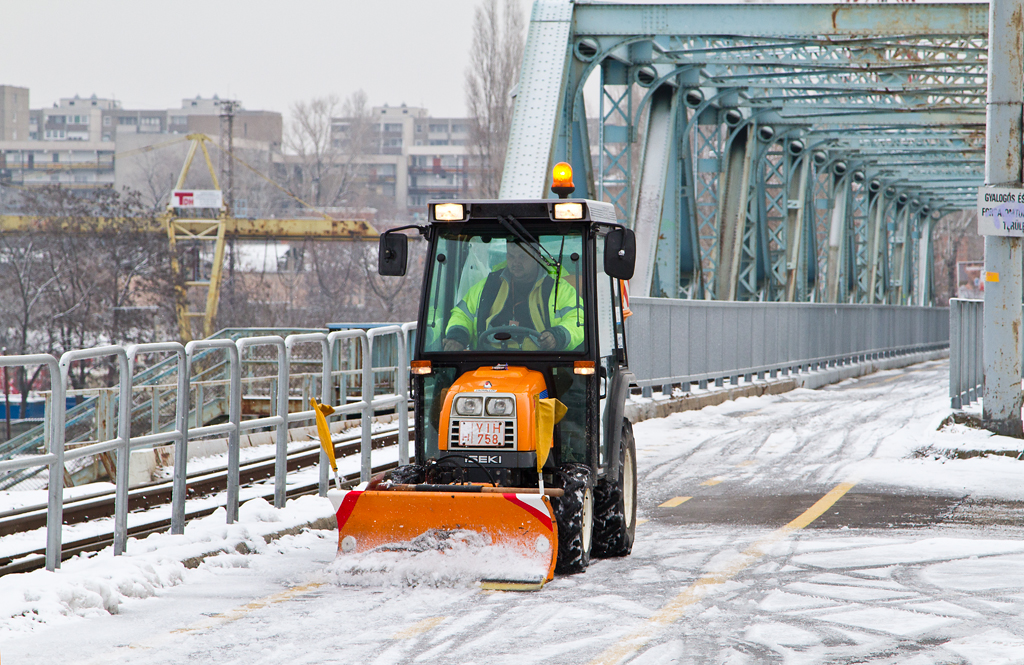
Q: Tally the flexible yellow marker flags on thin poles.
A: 2